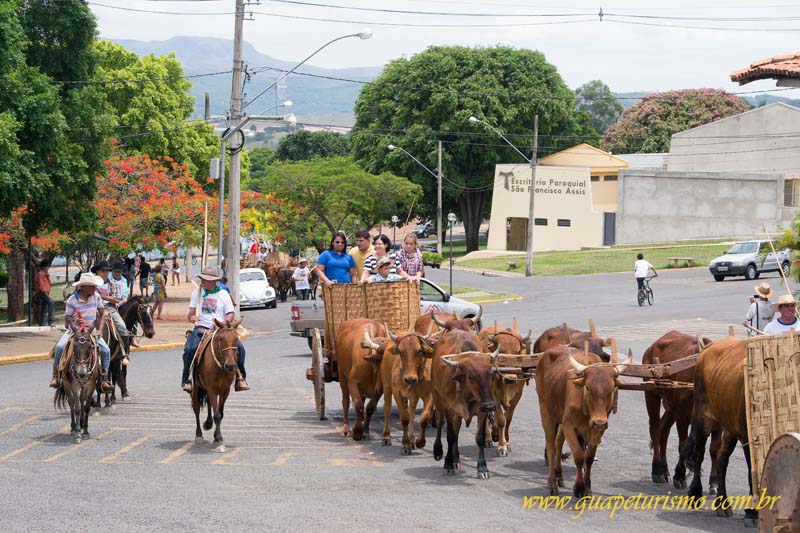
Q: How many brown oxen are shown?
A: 9